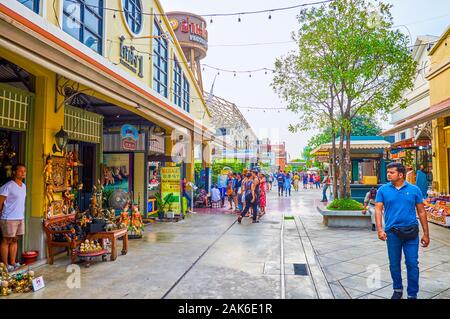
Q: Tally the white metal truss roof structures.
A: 1